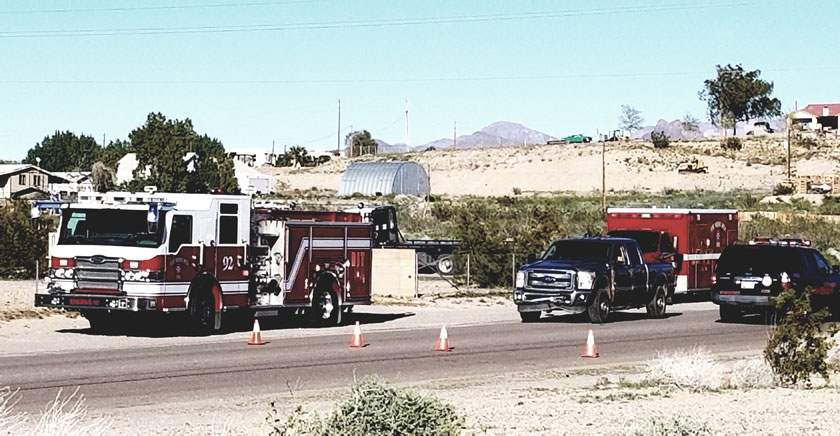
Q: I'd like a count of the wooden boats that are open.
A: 0